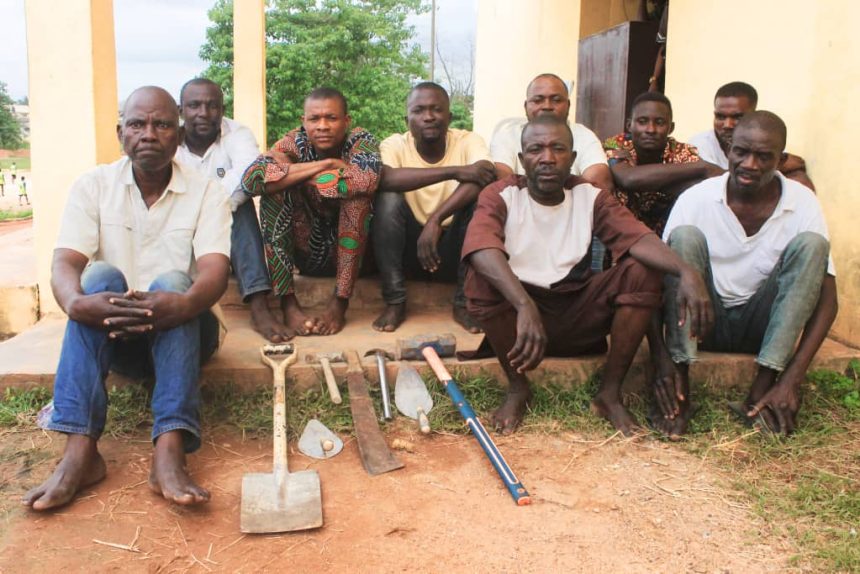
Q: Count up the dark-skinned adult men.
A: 9